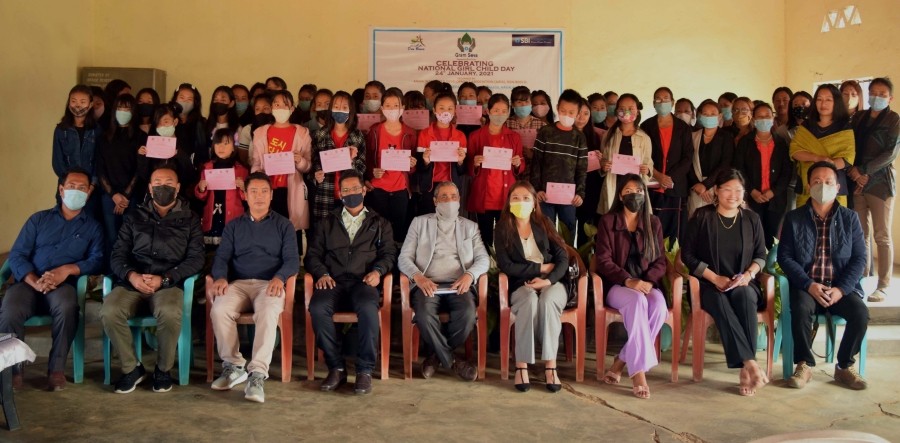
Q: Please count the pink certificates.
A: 15